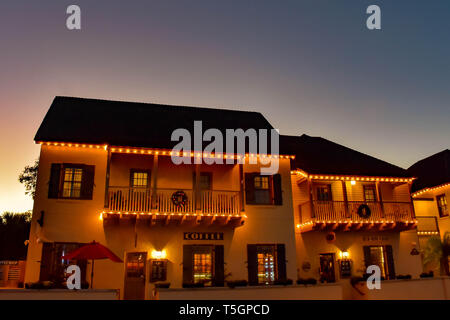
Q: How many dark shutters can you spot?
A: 12